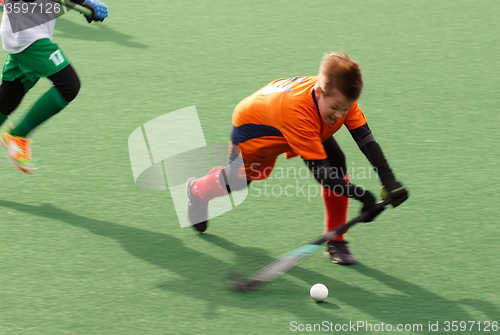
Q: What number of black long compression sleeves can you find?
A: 2